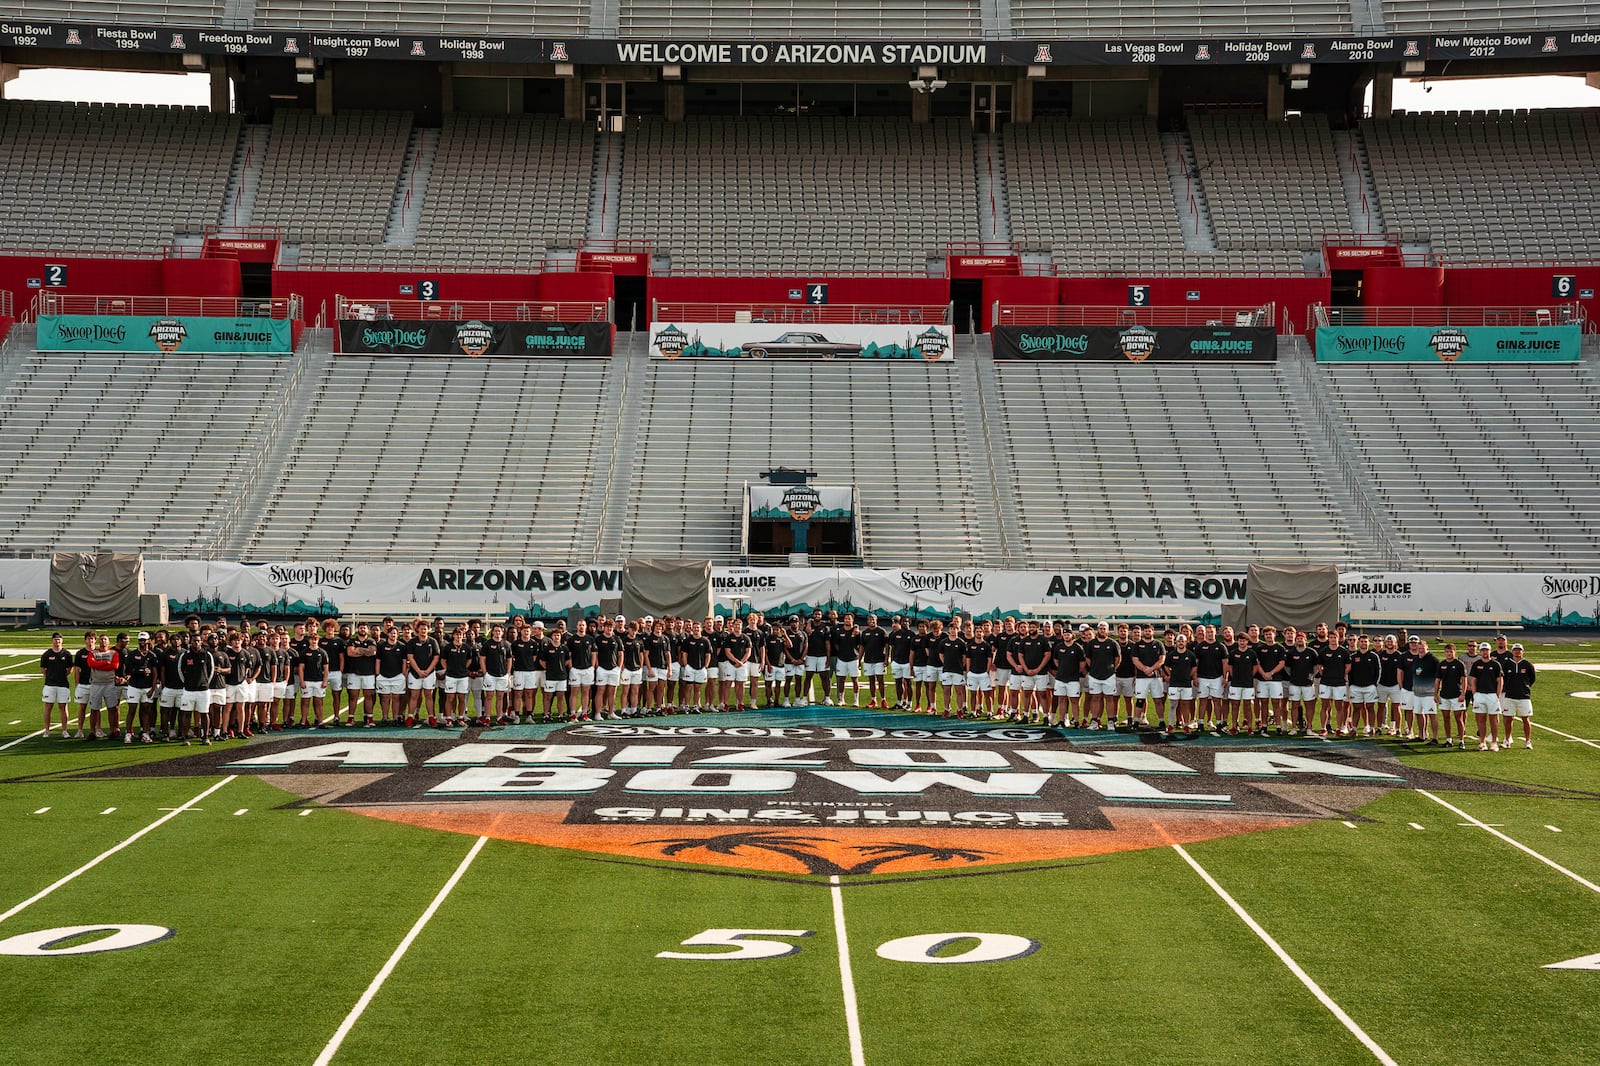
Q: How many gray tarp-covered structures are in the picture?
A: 3